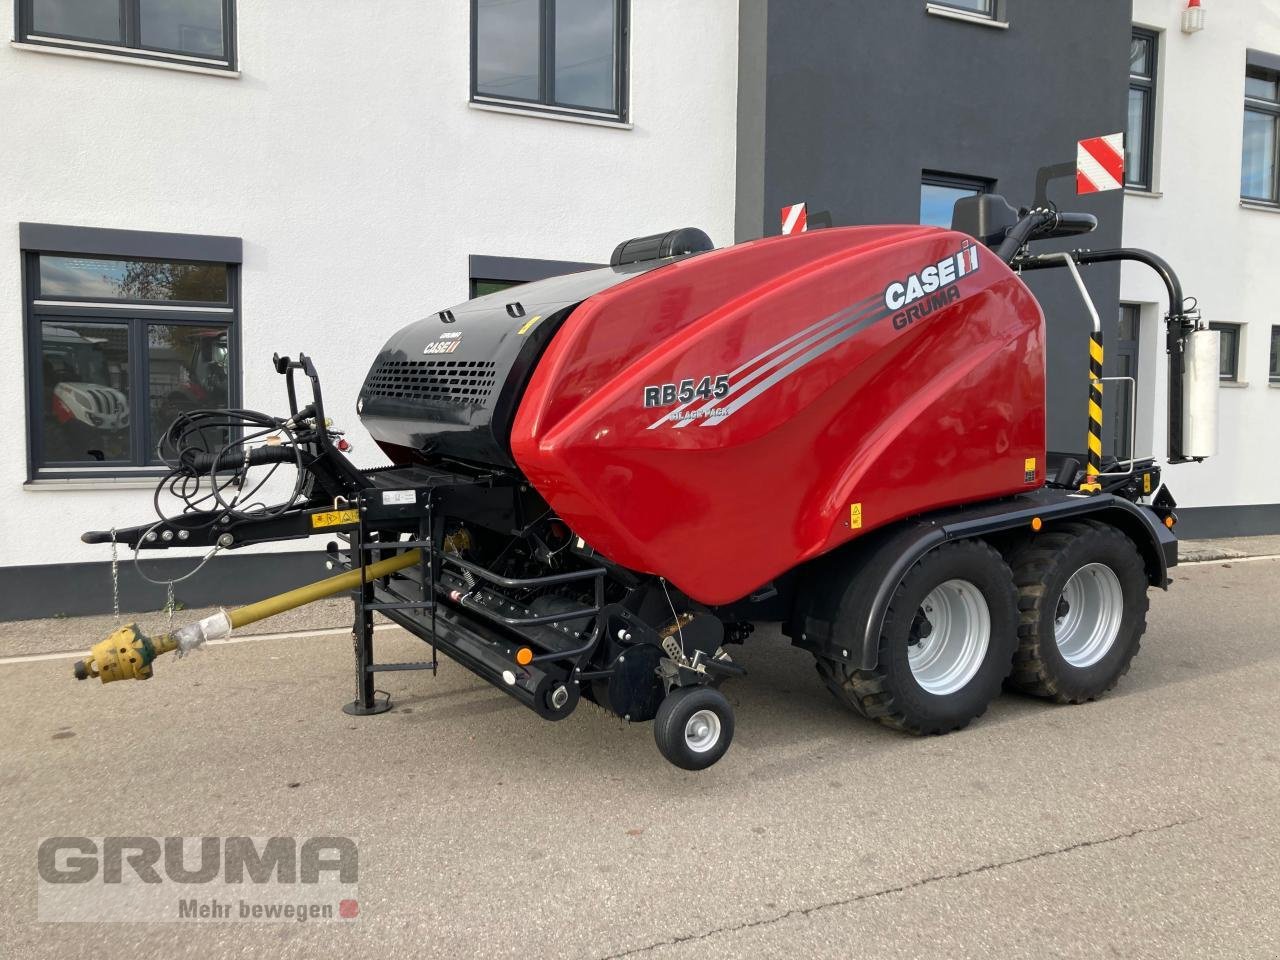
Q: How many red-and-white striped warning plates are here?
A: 2